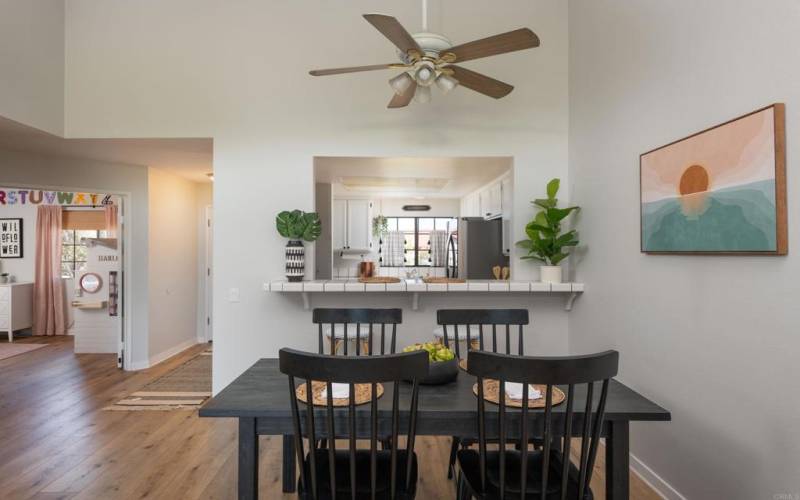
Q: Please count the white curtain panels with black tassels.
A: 2